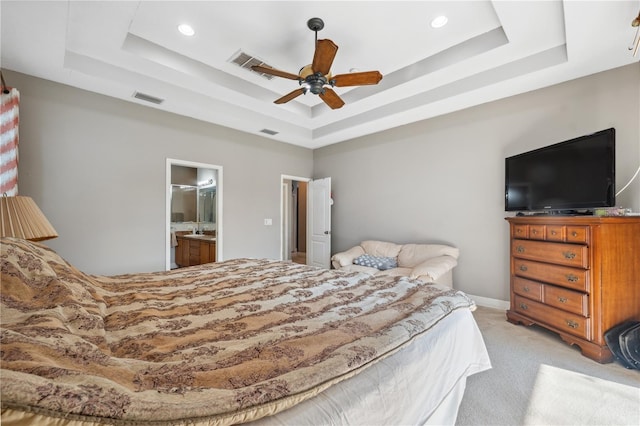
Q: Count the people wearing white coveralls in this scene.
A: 0